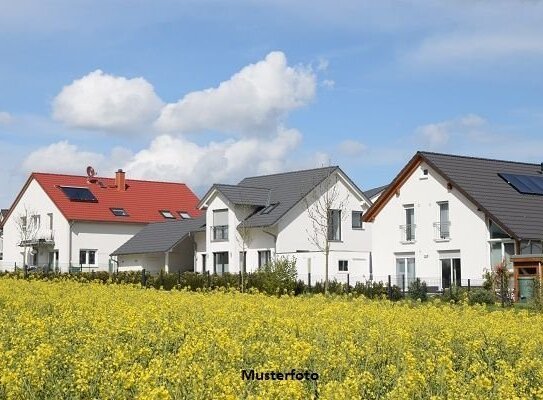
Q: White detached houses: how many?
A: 3